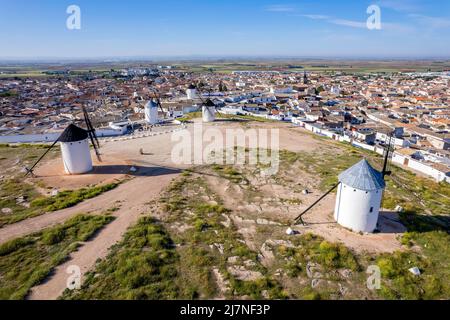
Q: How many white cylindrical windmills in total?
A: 5